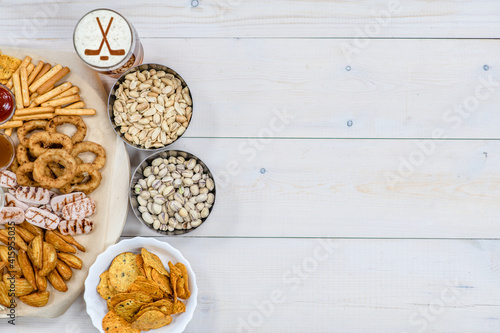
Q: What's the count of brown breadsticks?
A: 2